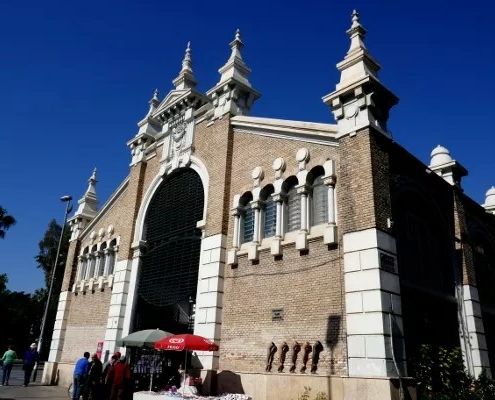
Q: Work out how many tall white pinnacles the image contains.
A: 5